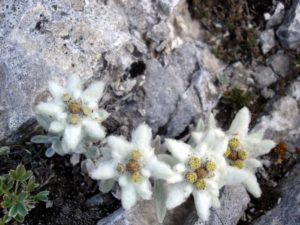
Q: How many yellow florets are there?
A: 14